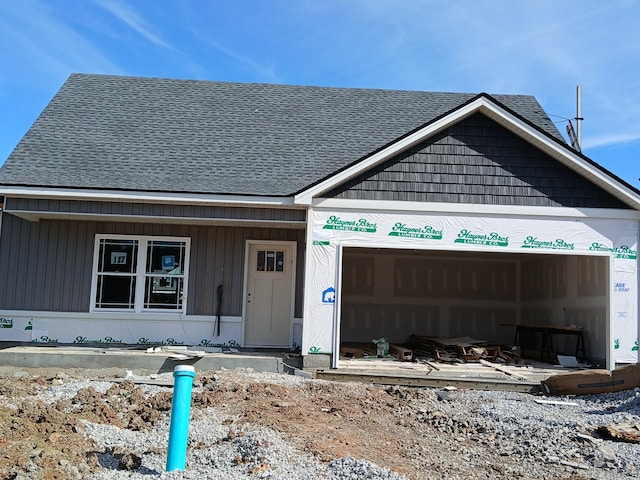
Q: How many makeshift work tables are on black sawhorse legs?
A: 1